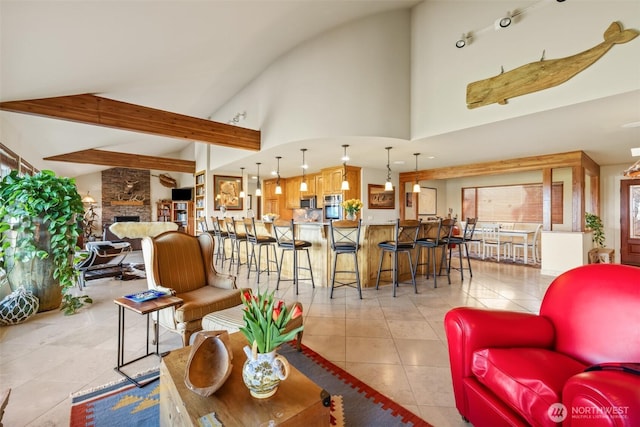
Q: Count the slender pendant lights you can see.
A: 7